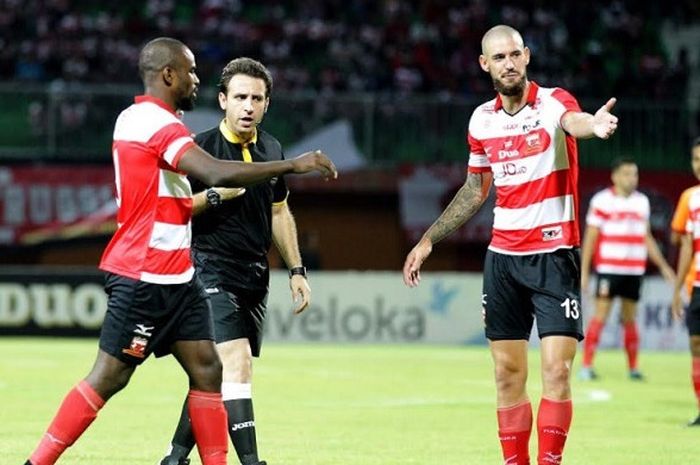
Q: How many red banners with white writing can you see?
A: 1